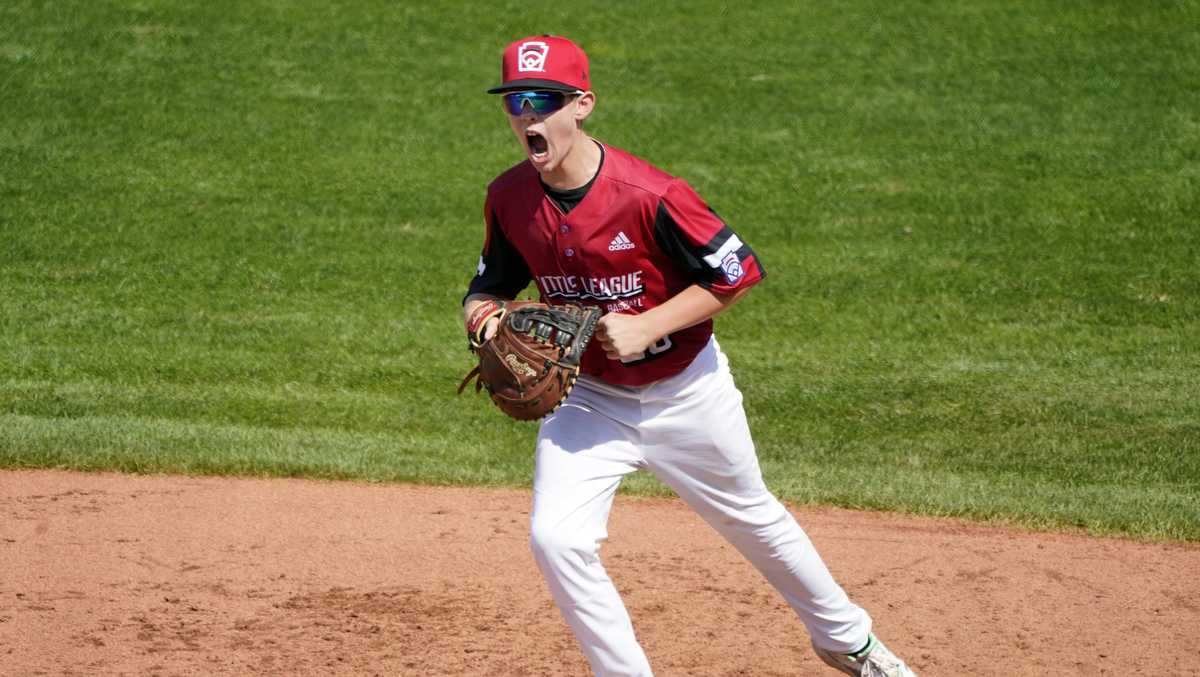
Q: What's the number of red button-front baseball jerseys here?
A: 1